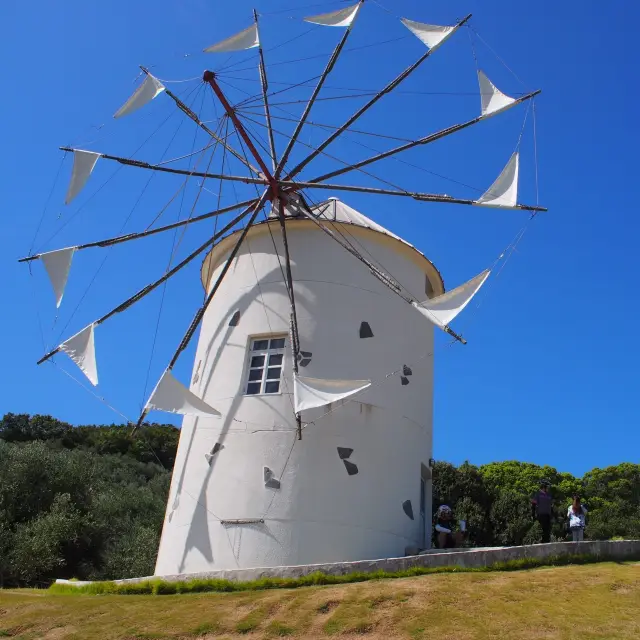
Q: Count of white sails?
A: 12